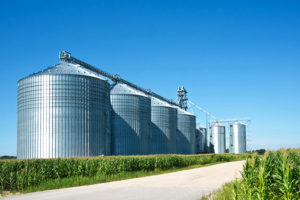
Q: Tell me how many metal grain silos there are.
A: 7